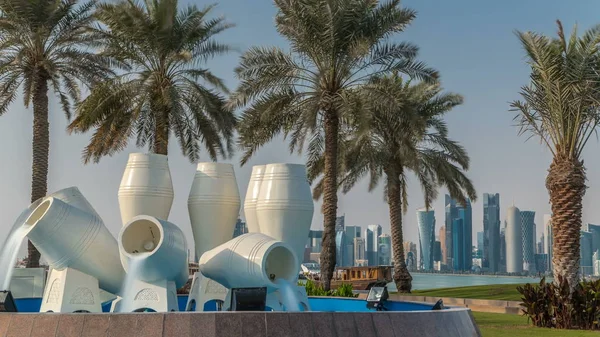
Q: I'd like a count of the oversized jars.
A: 8